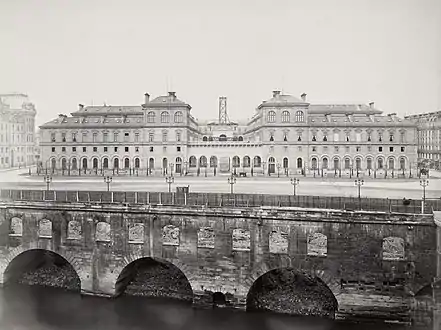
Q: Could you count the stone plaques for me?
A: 11